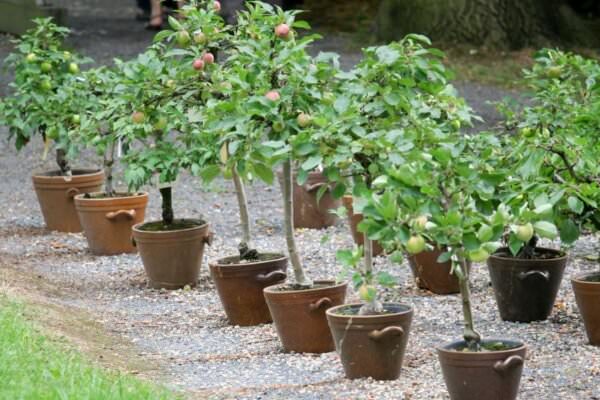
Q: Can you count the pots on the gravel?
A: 12